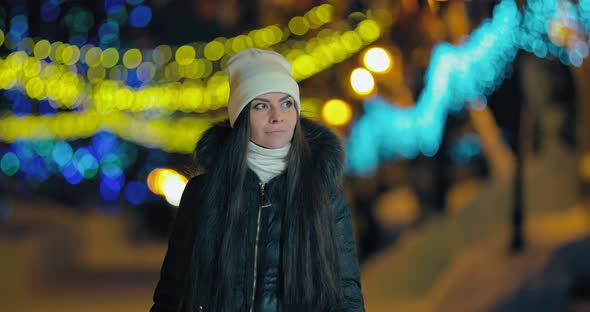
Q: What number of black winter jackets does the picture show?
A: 1